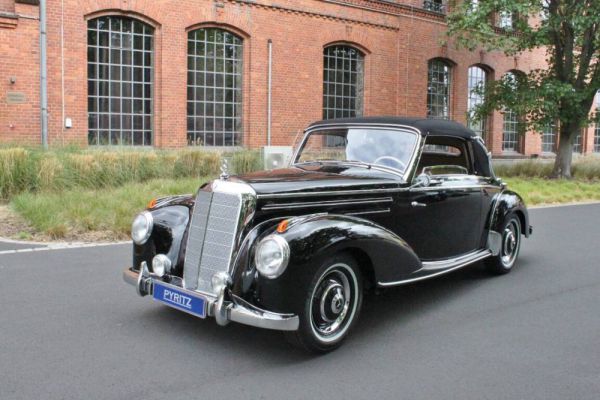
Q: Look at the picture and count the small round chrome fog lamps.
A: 2